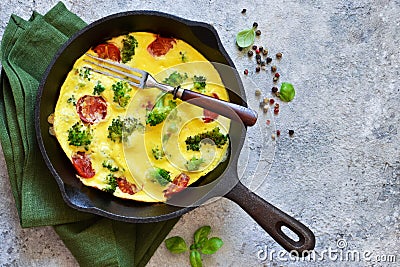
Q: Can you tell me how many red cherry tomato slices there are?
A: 7